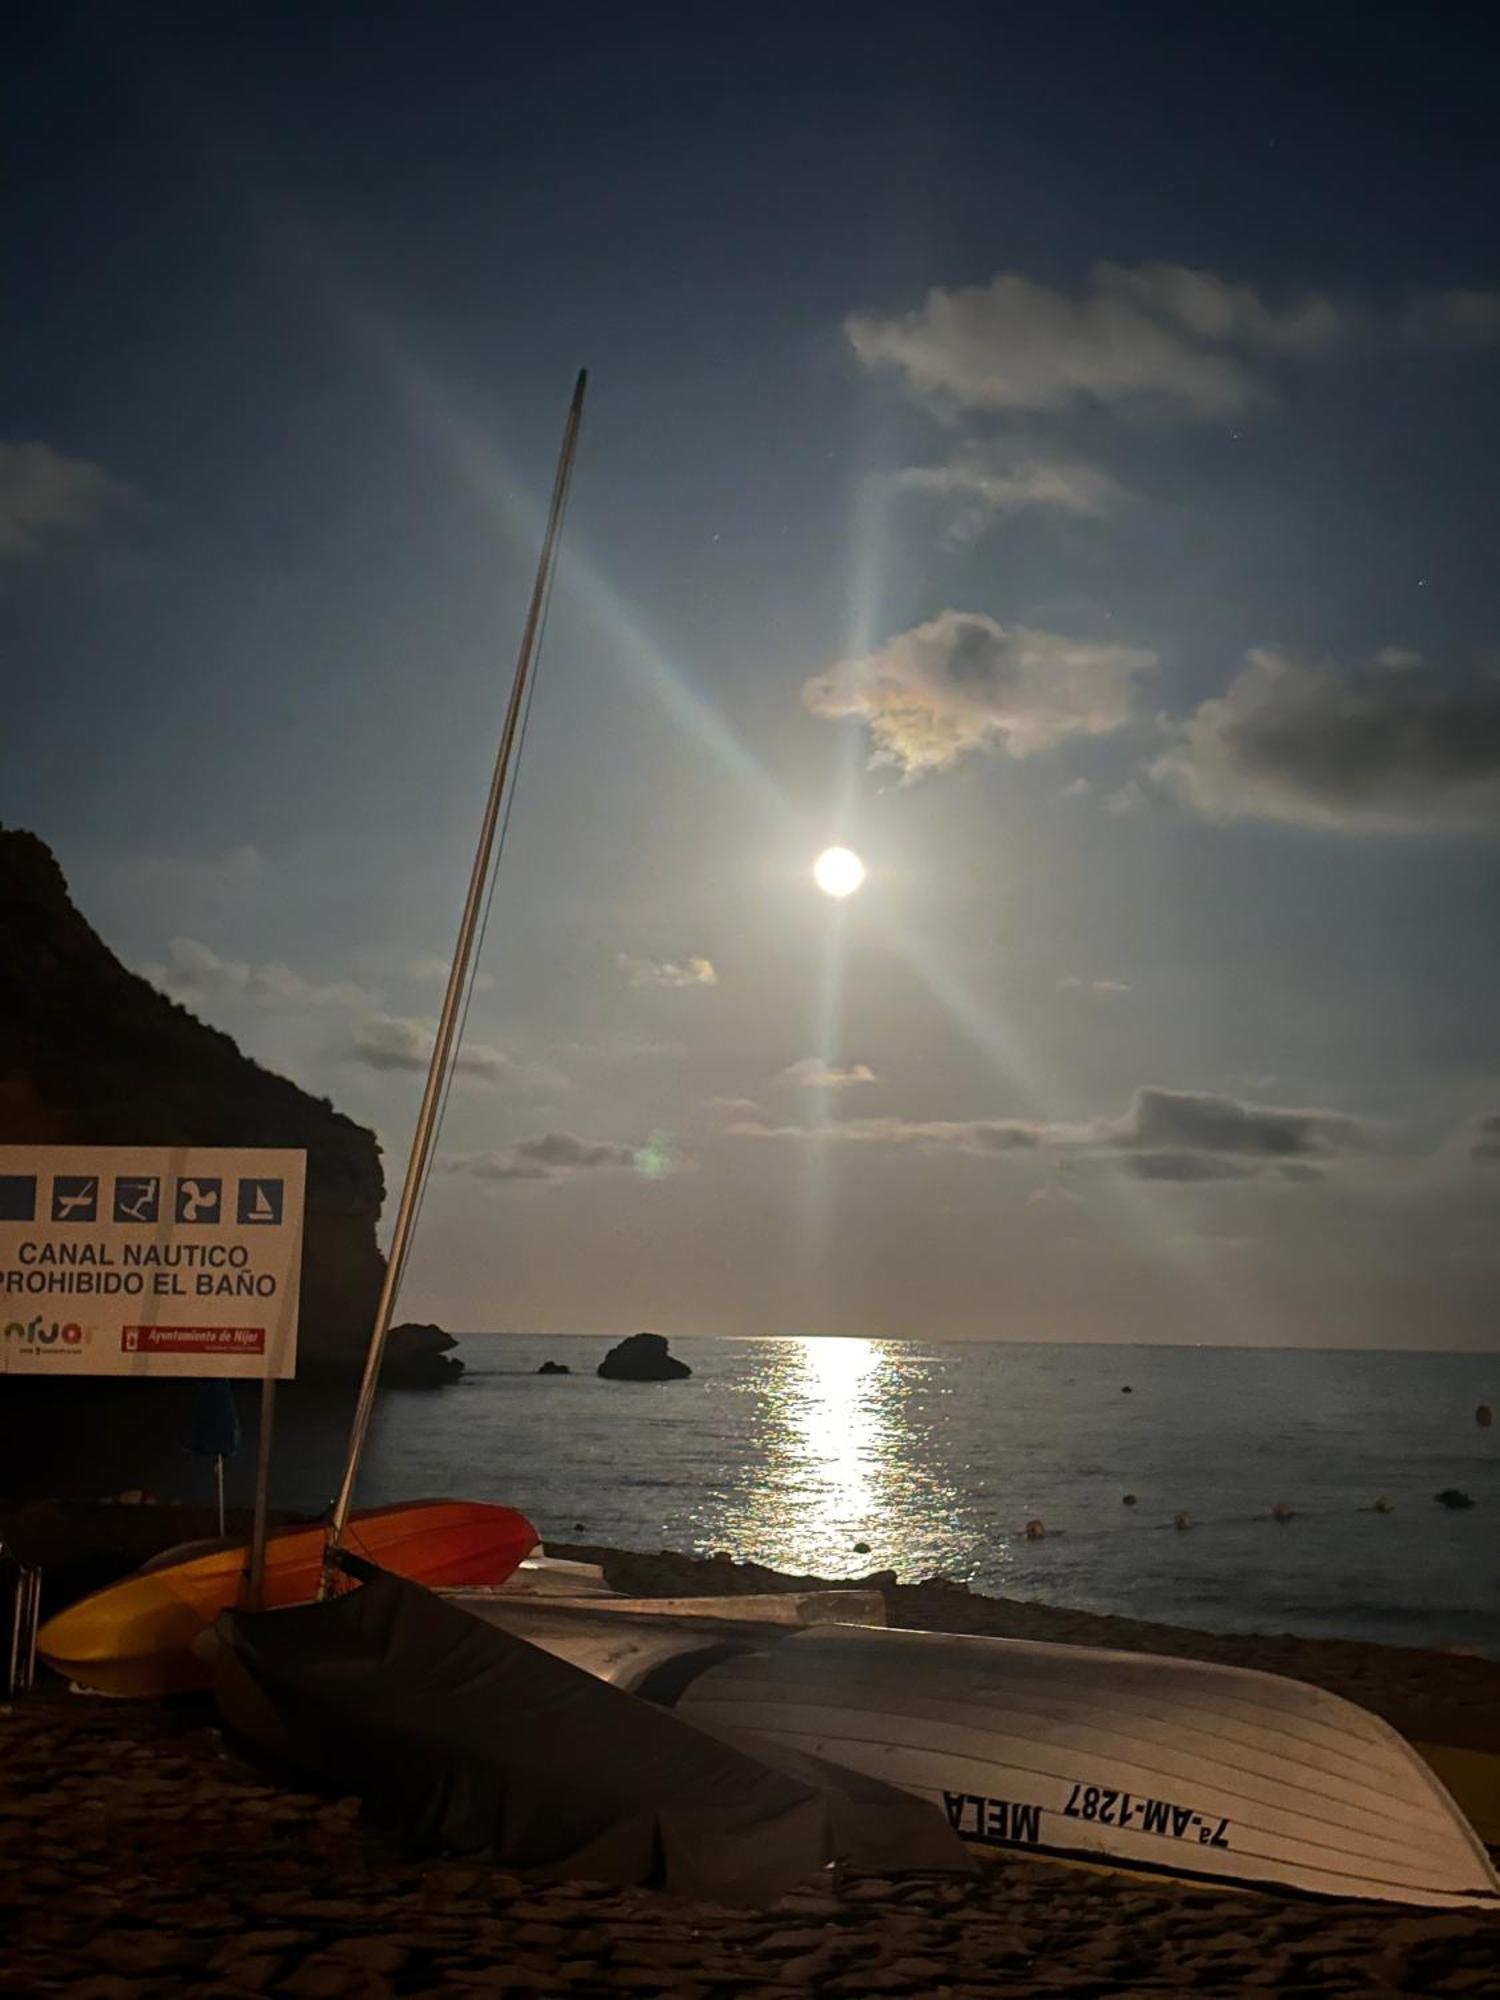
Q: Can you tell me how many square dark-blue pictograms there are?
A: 5